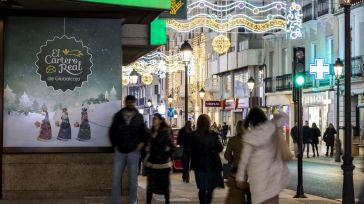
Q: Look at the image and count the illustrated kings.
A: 3